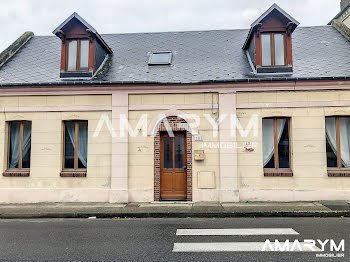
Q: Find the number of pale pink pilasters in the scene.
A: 2